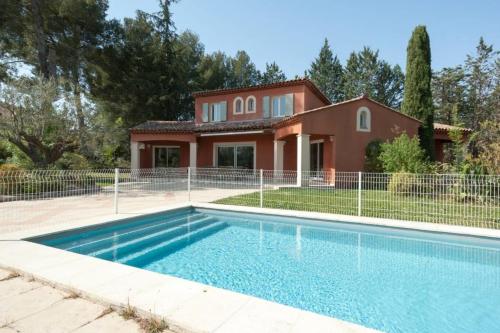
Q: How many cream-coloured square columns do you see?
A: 4